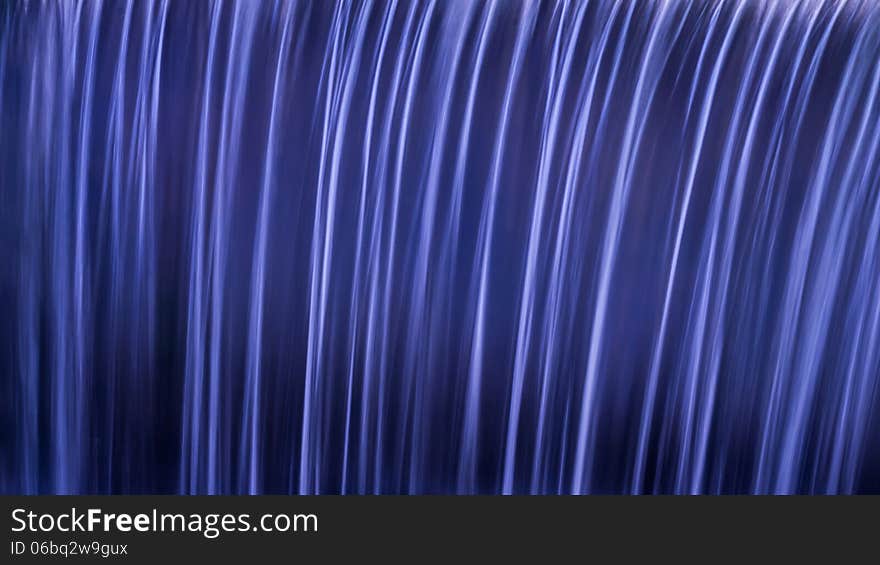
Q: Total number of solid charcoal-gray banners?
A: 1